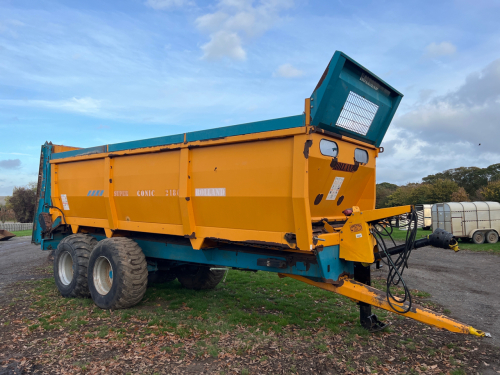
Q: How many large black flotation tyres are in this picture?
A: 4